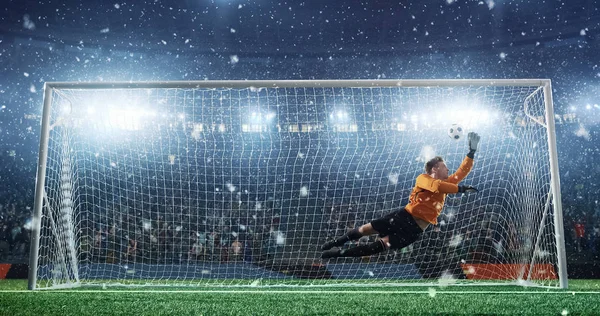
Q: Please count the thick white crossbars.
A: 1